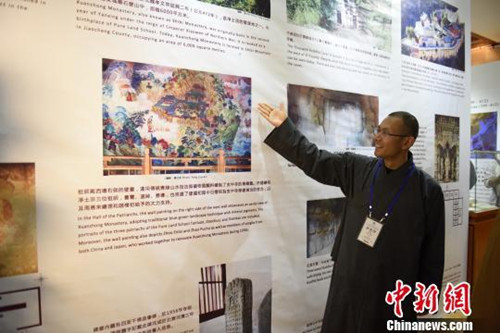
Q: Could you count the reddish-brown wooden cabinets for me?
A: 1